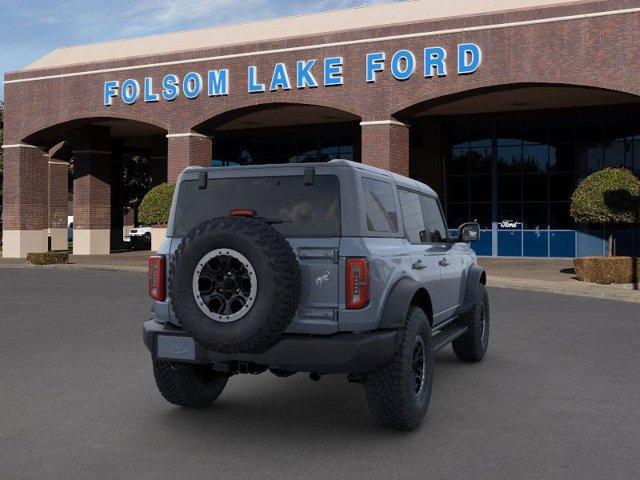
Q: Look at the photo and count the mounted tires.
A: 4